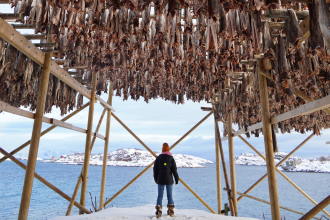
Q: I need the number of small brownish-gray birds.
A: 0